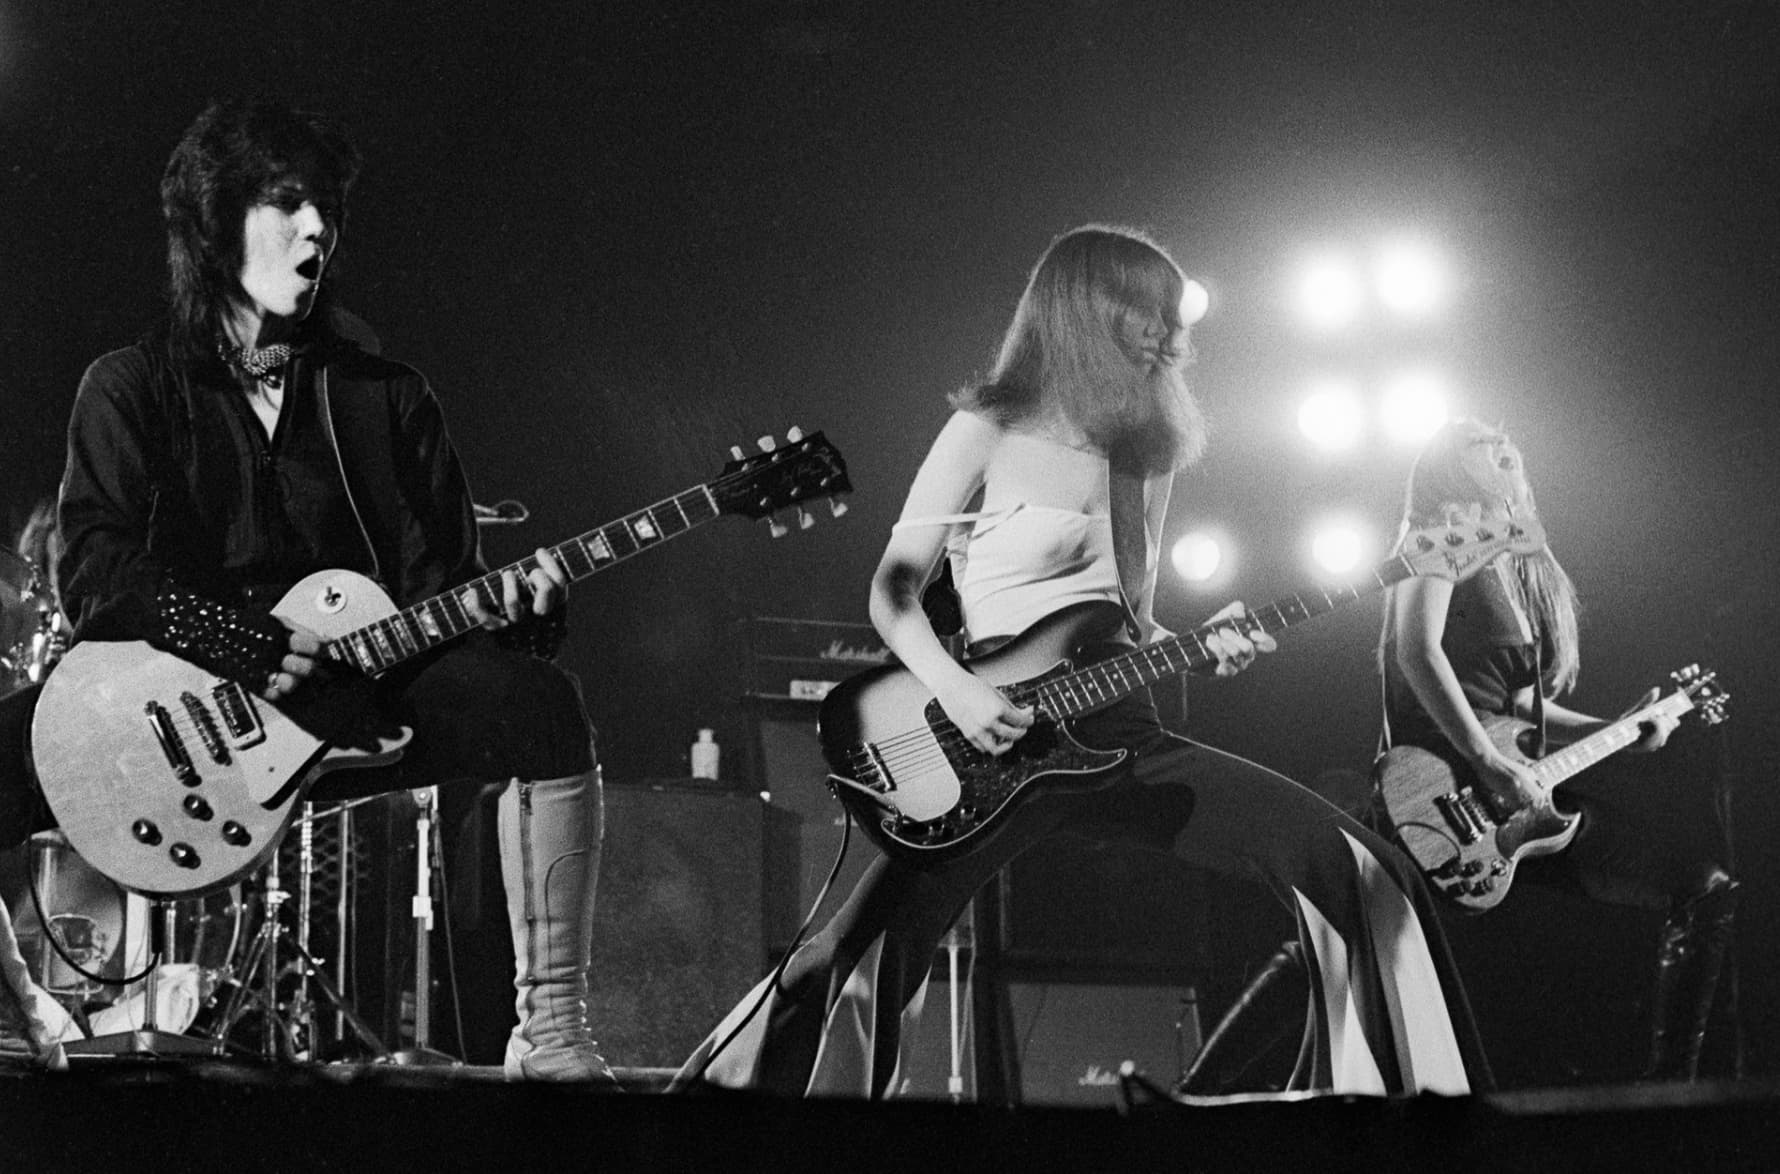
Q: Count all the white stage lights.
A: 7